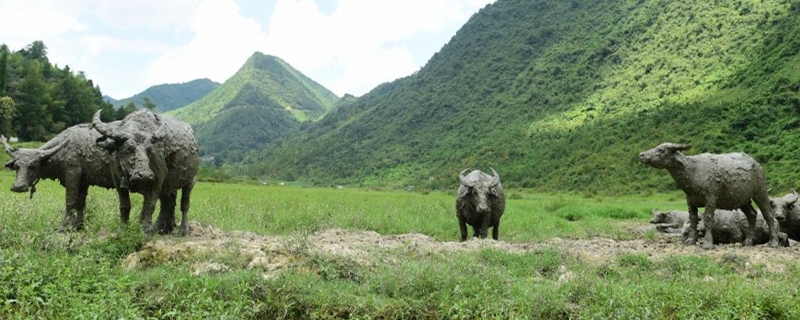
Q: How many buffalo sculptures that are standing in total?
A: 4